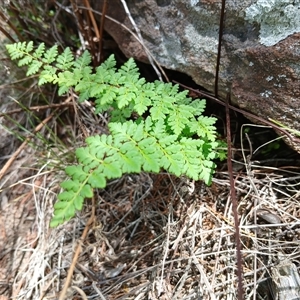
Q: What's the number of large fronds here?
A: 2